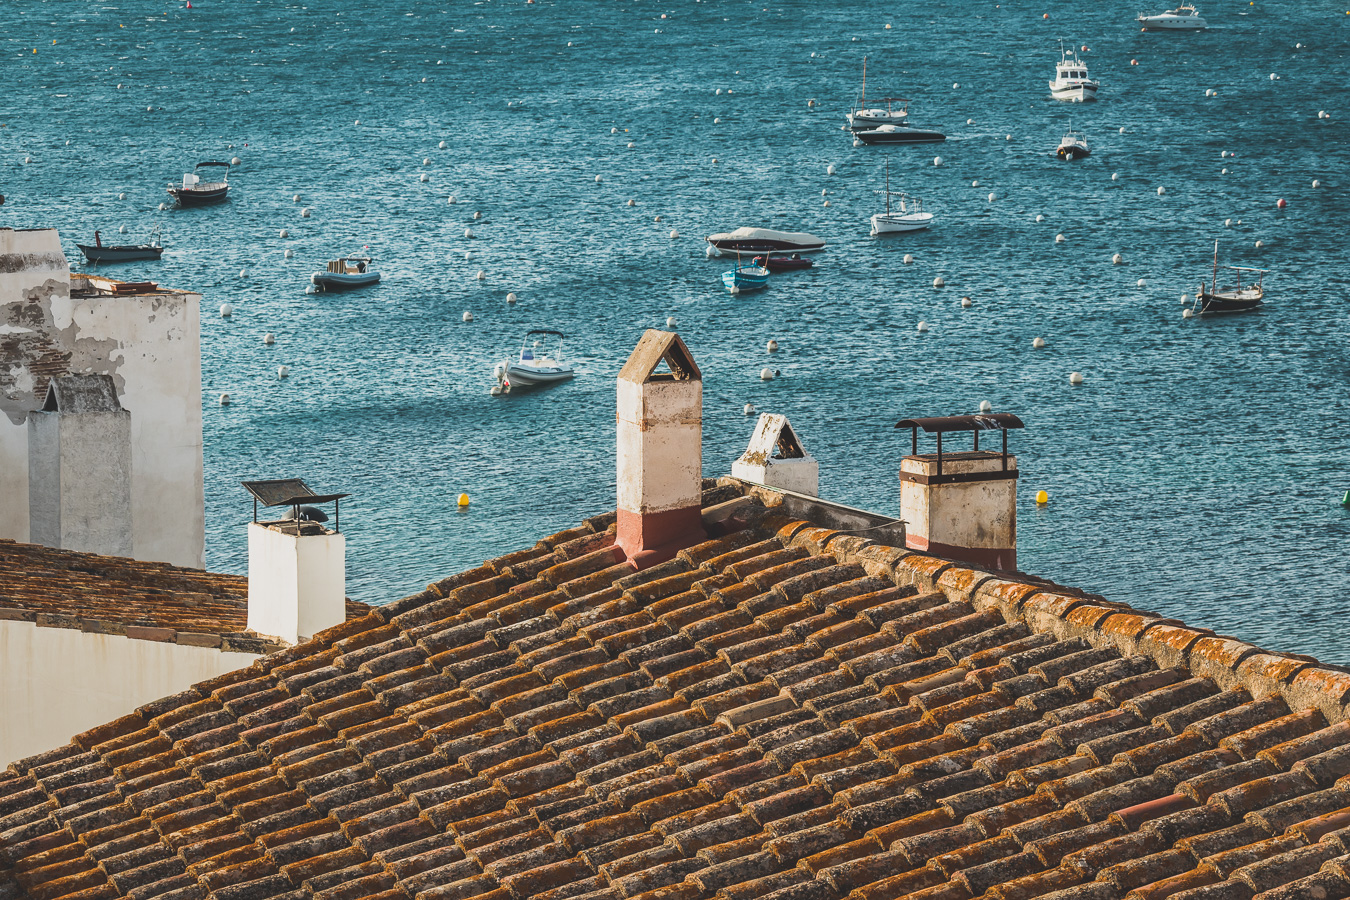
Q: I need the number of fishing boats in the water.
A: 14